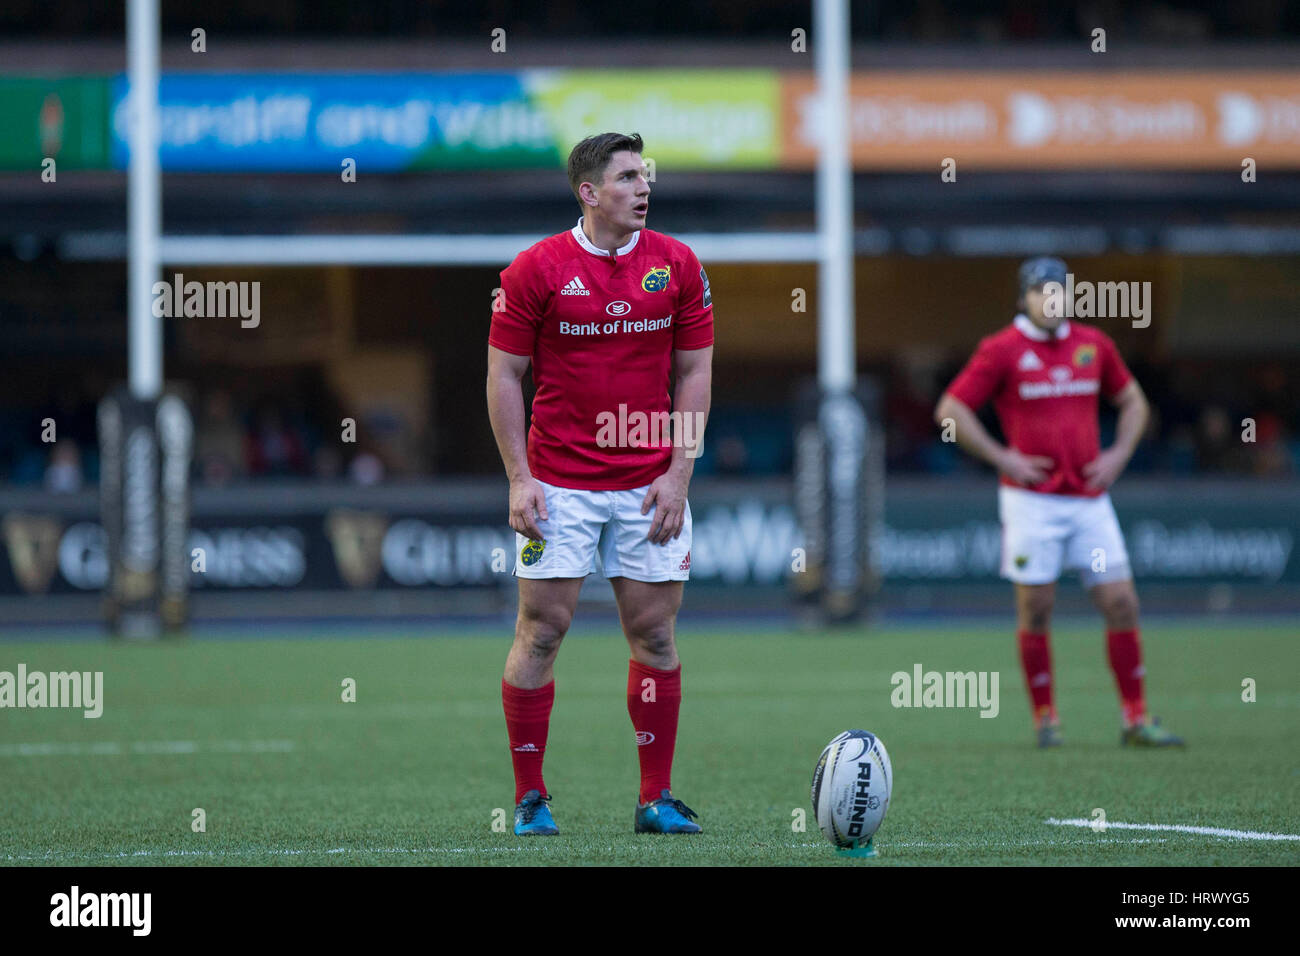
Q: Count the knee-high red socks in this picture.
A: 4